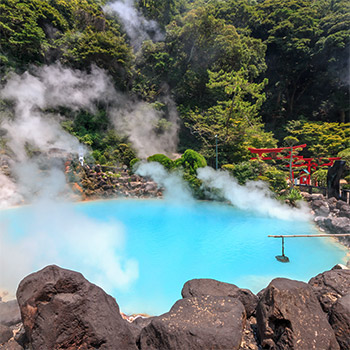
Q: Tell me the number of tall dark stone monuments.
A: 1